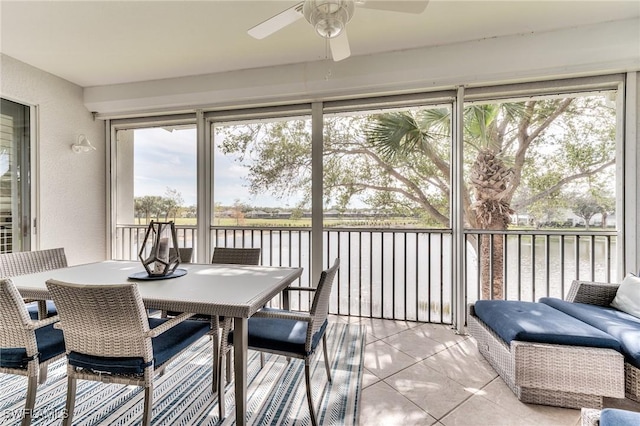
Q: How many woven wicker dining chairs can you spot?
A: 6